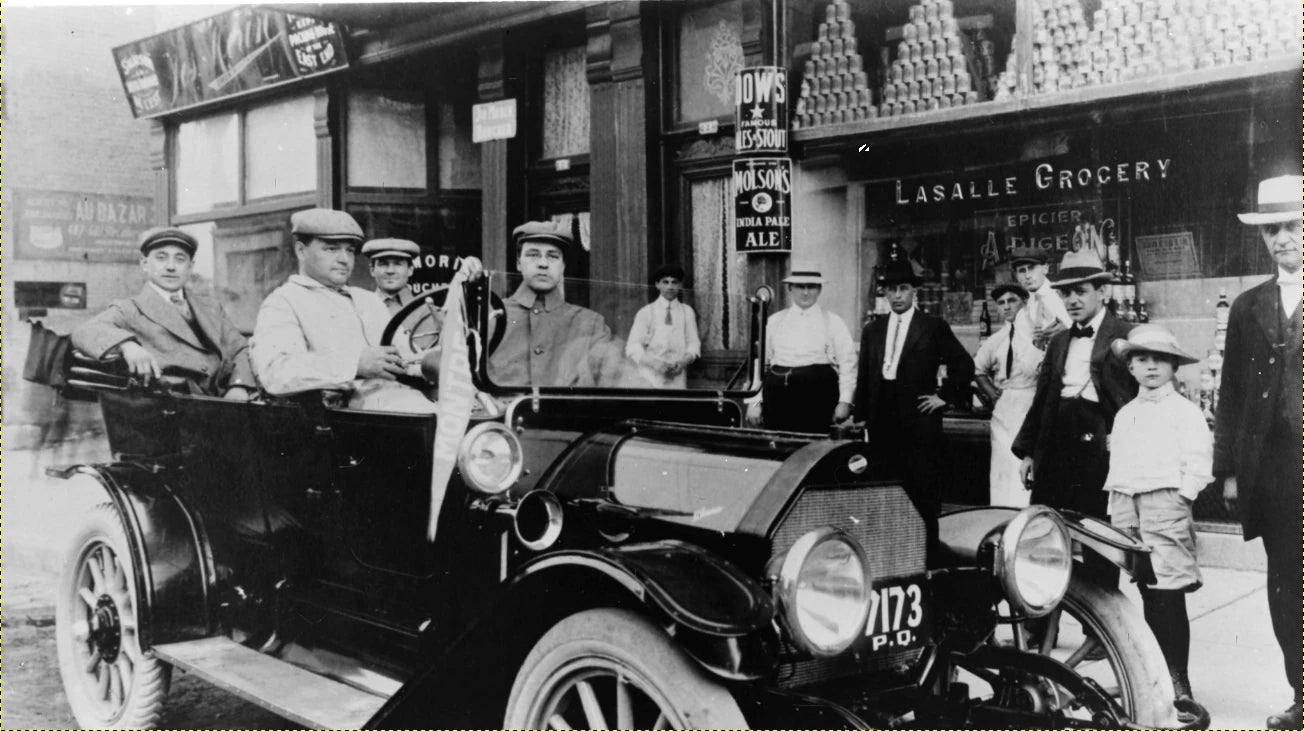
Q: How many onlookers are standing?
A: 8